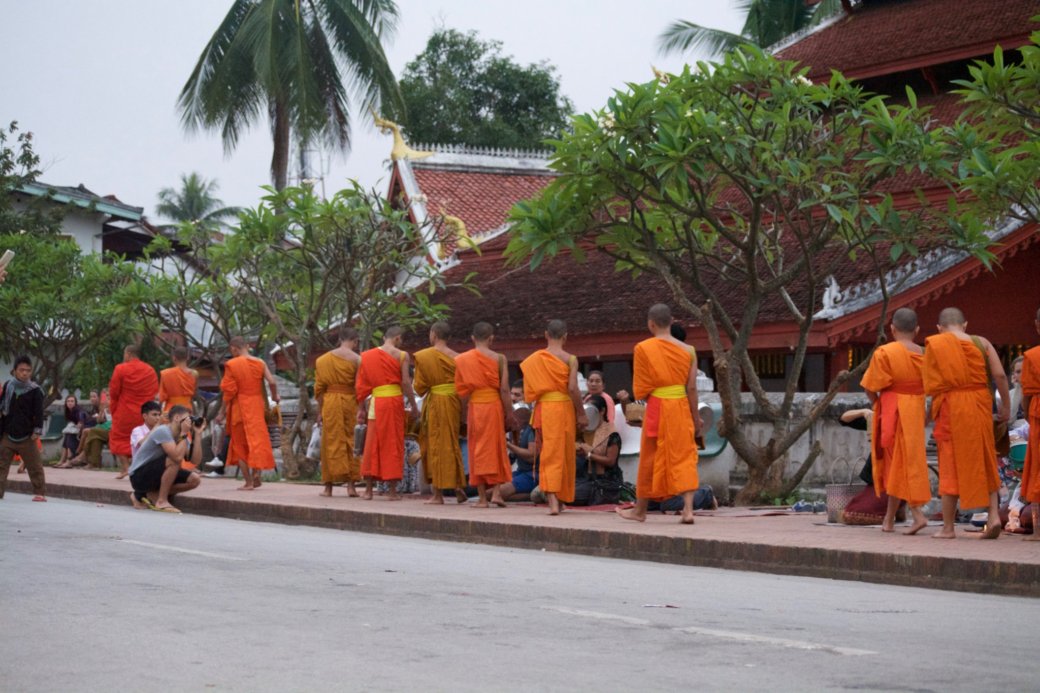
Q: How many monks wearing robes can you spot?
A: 12